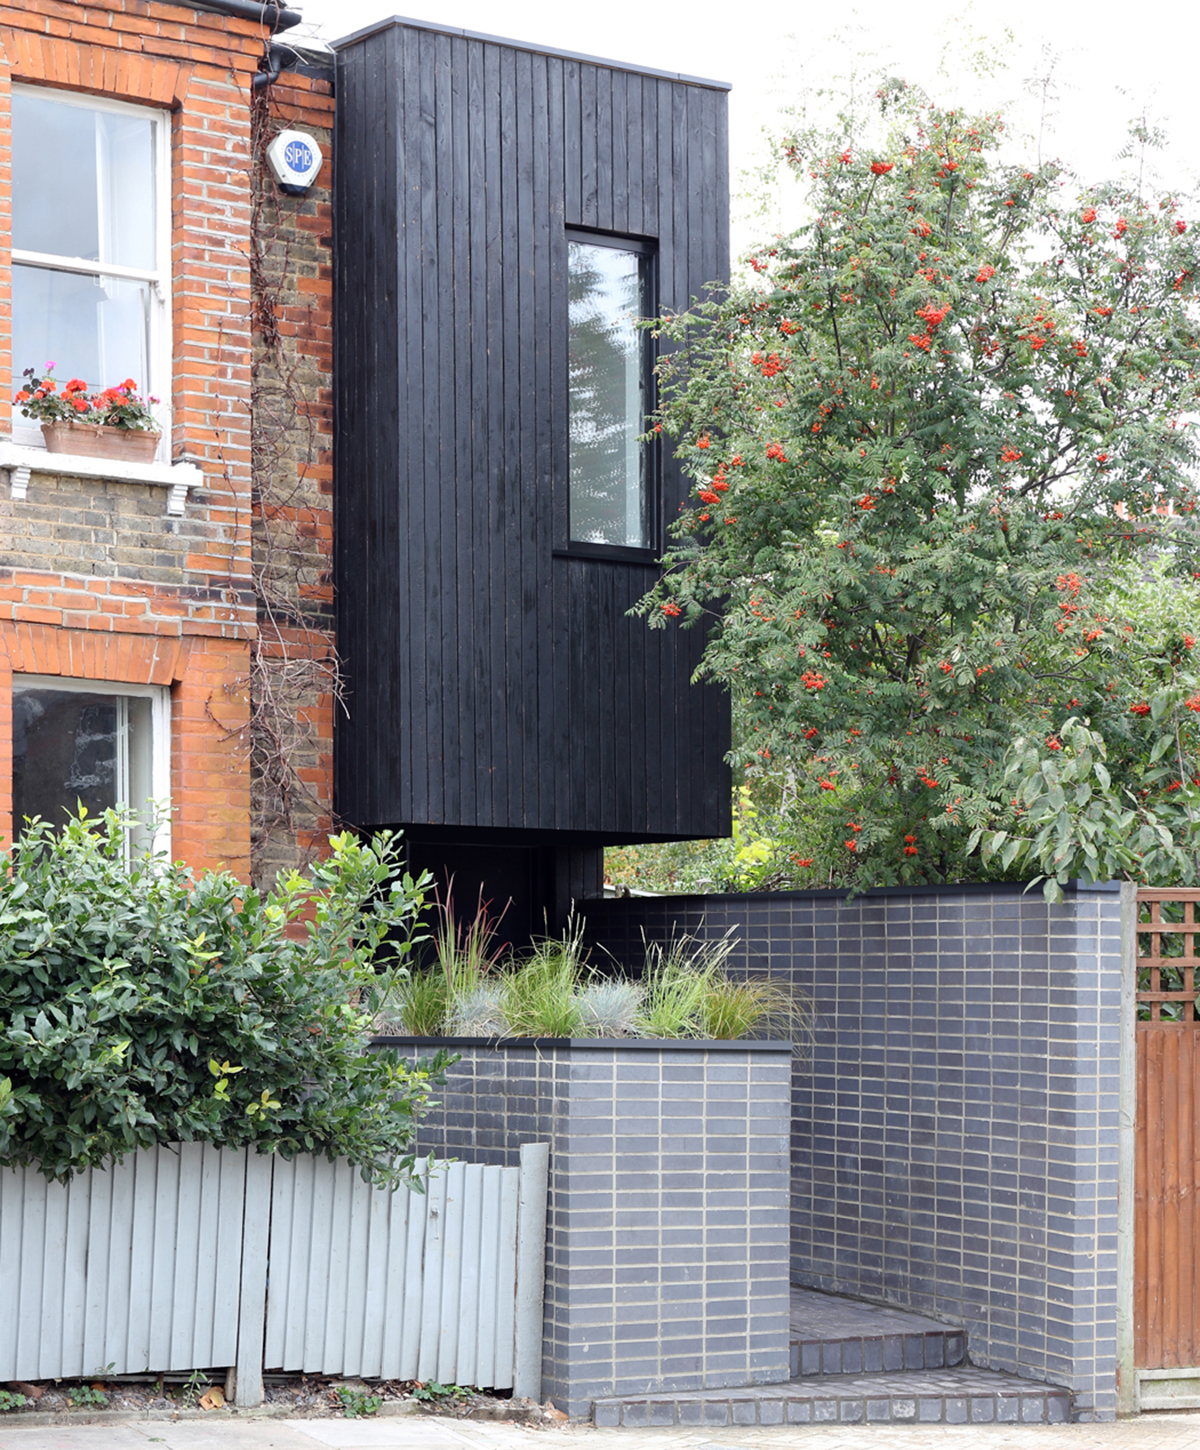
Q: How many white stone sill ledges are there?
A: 1